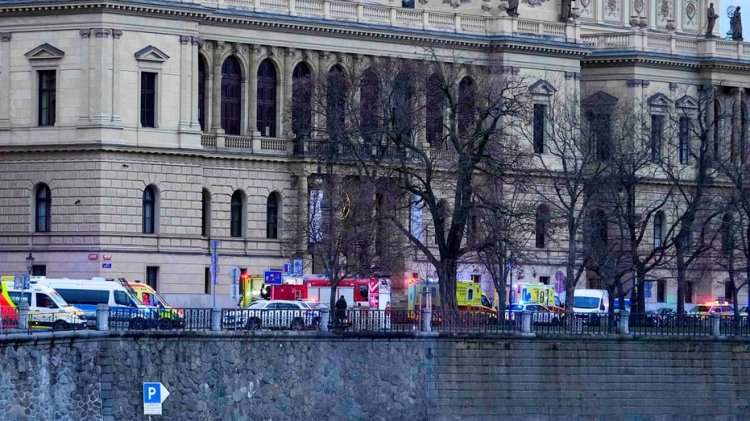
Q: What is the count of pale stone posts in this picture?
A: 8